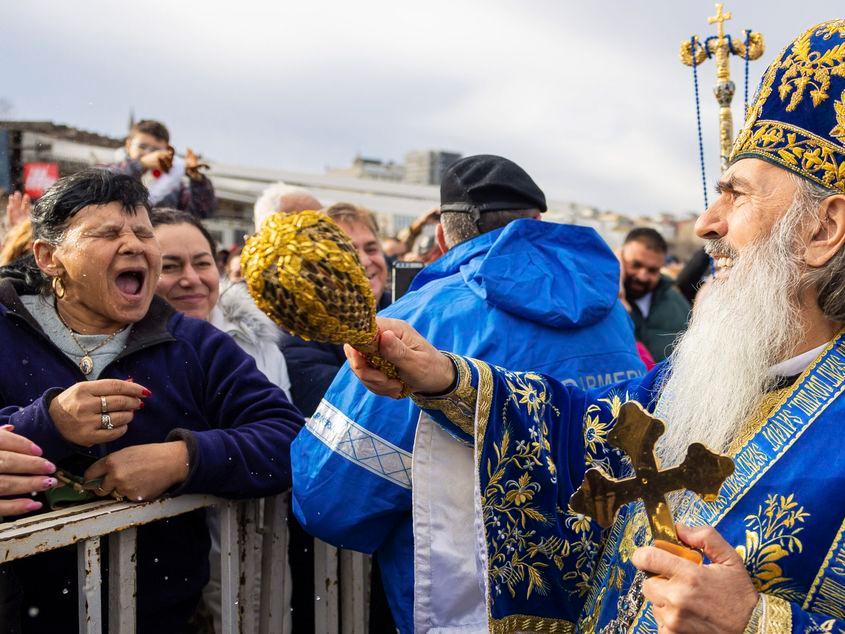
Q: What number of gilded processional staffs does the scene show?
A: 1